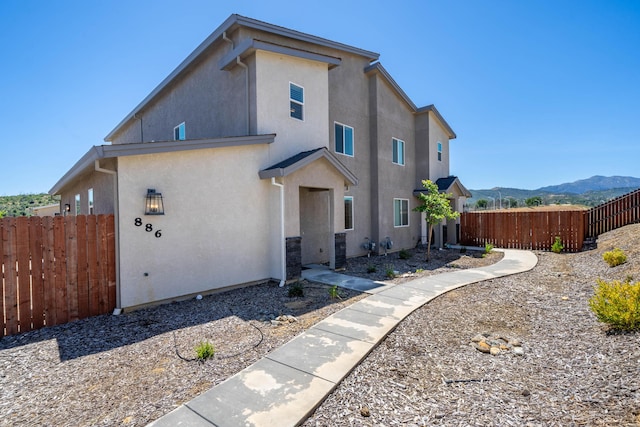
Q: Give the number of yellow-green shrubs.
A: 2